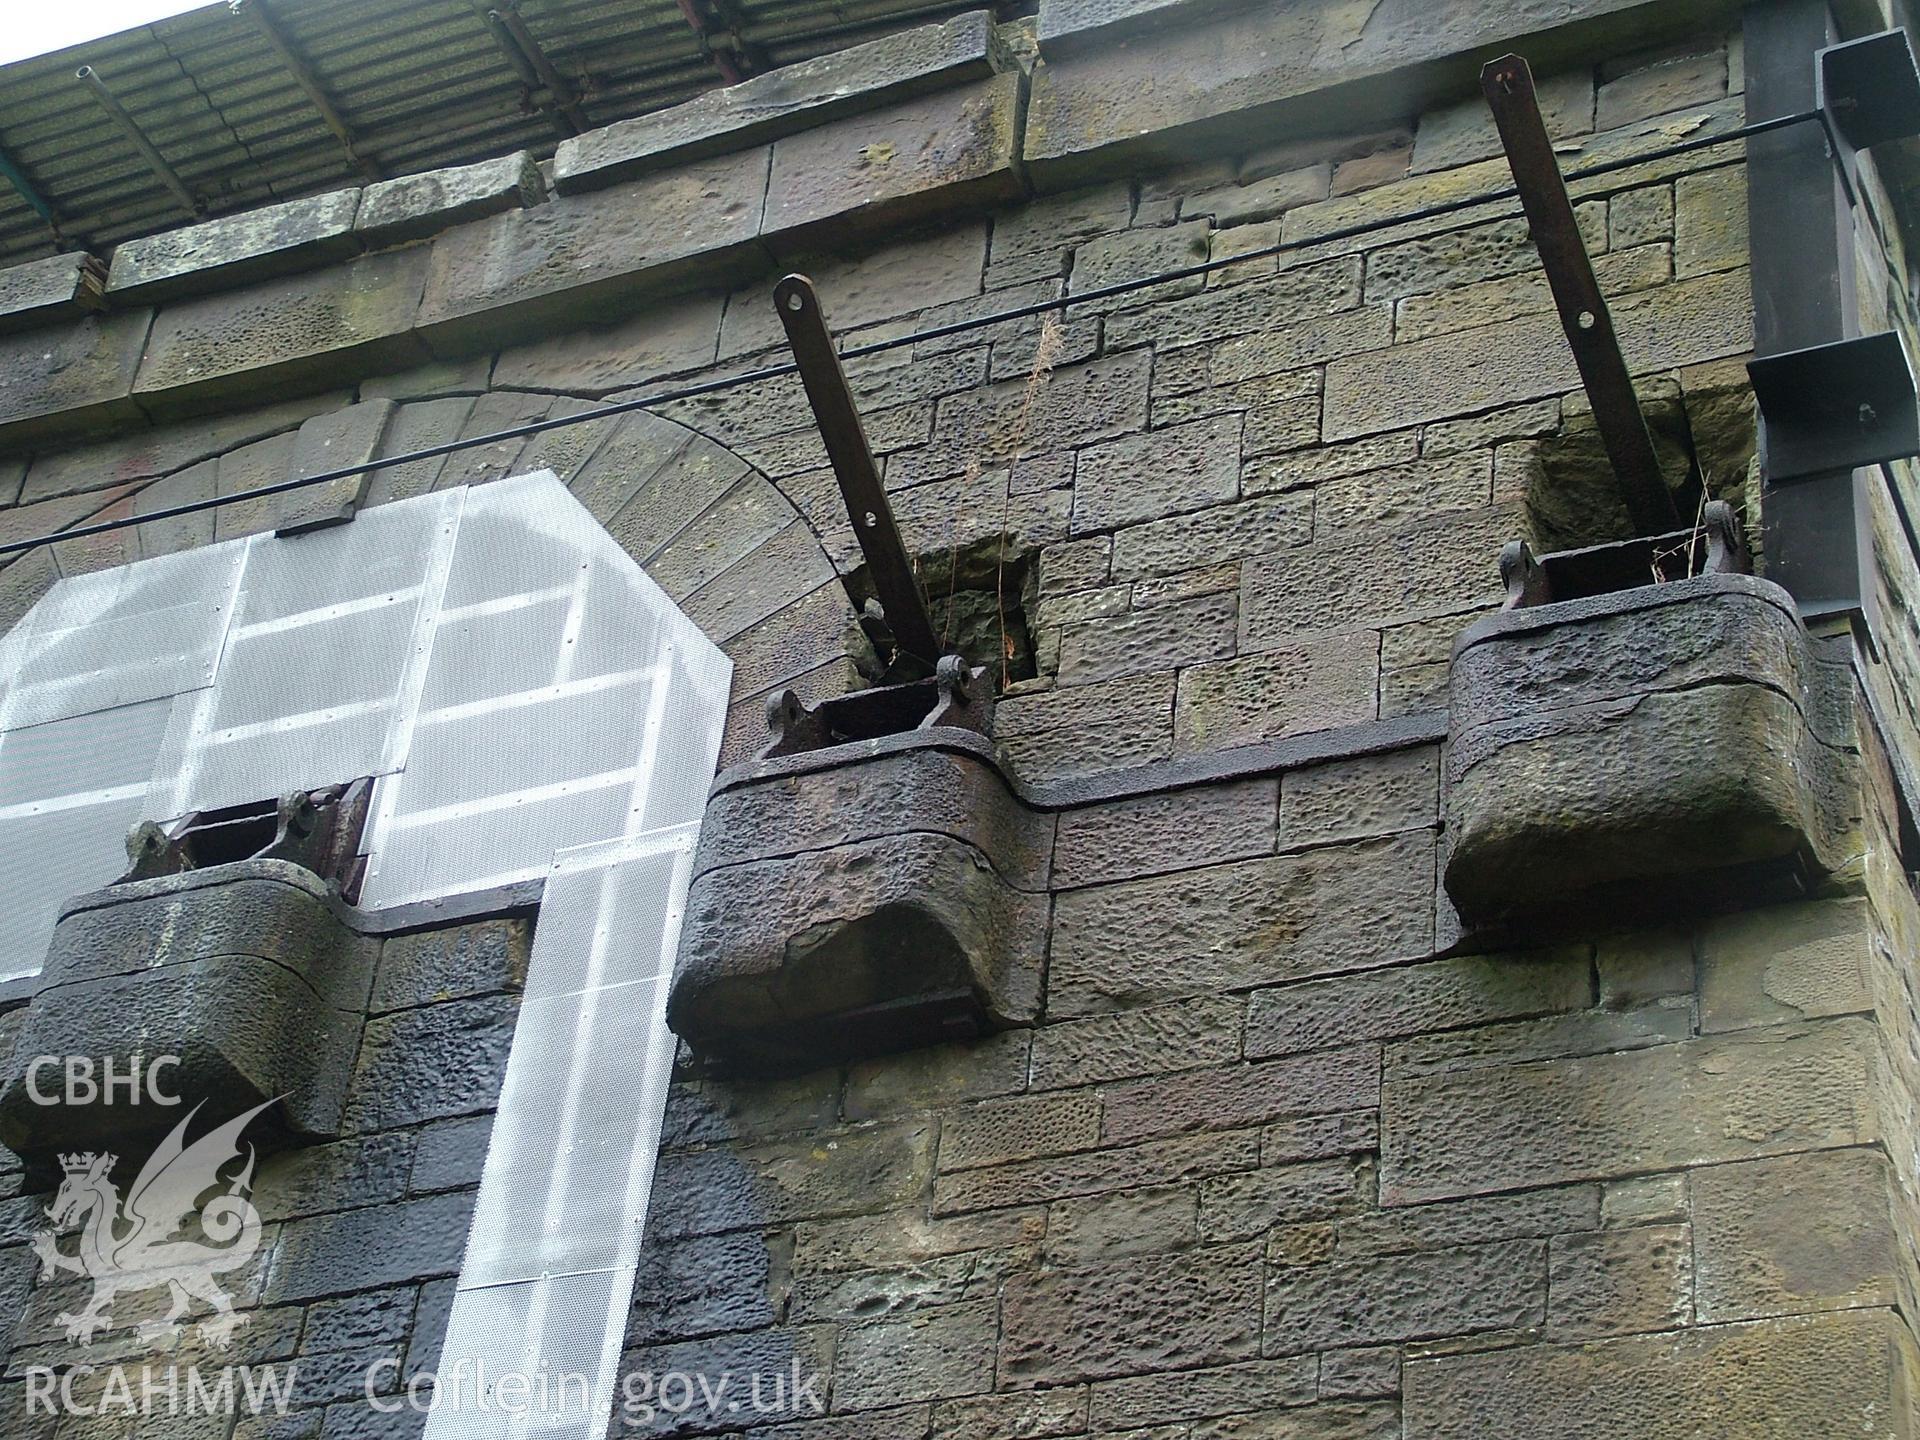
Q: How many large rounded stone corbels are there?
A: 3